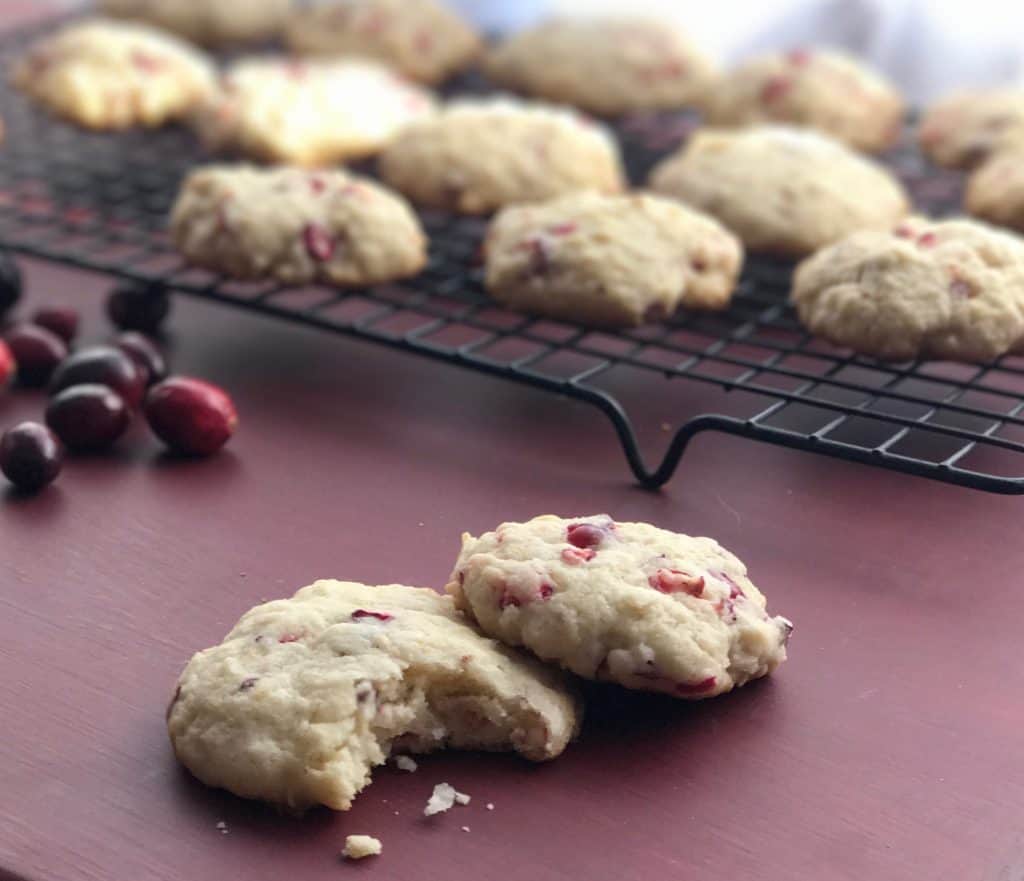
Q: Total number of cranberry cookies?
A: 15